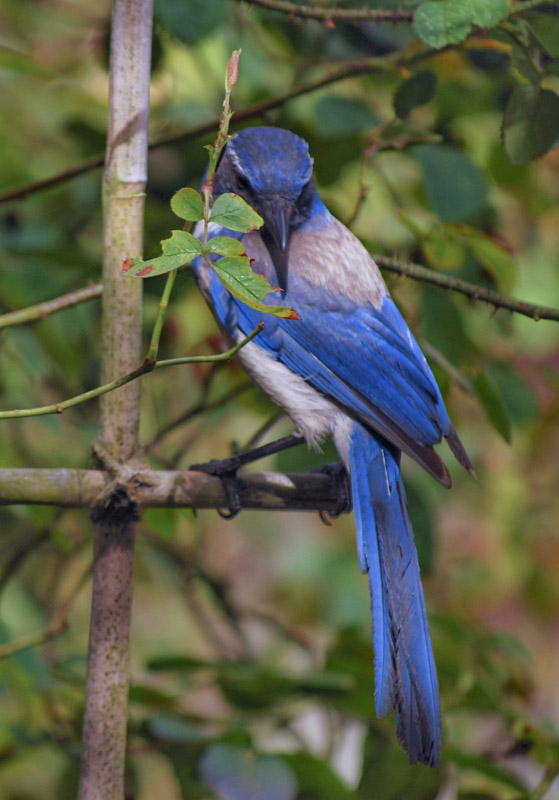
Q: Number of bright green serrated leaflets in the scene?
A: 5